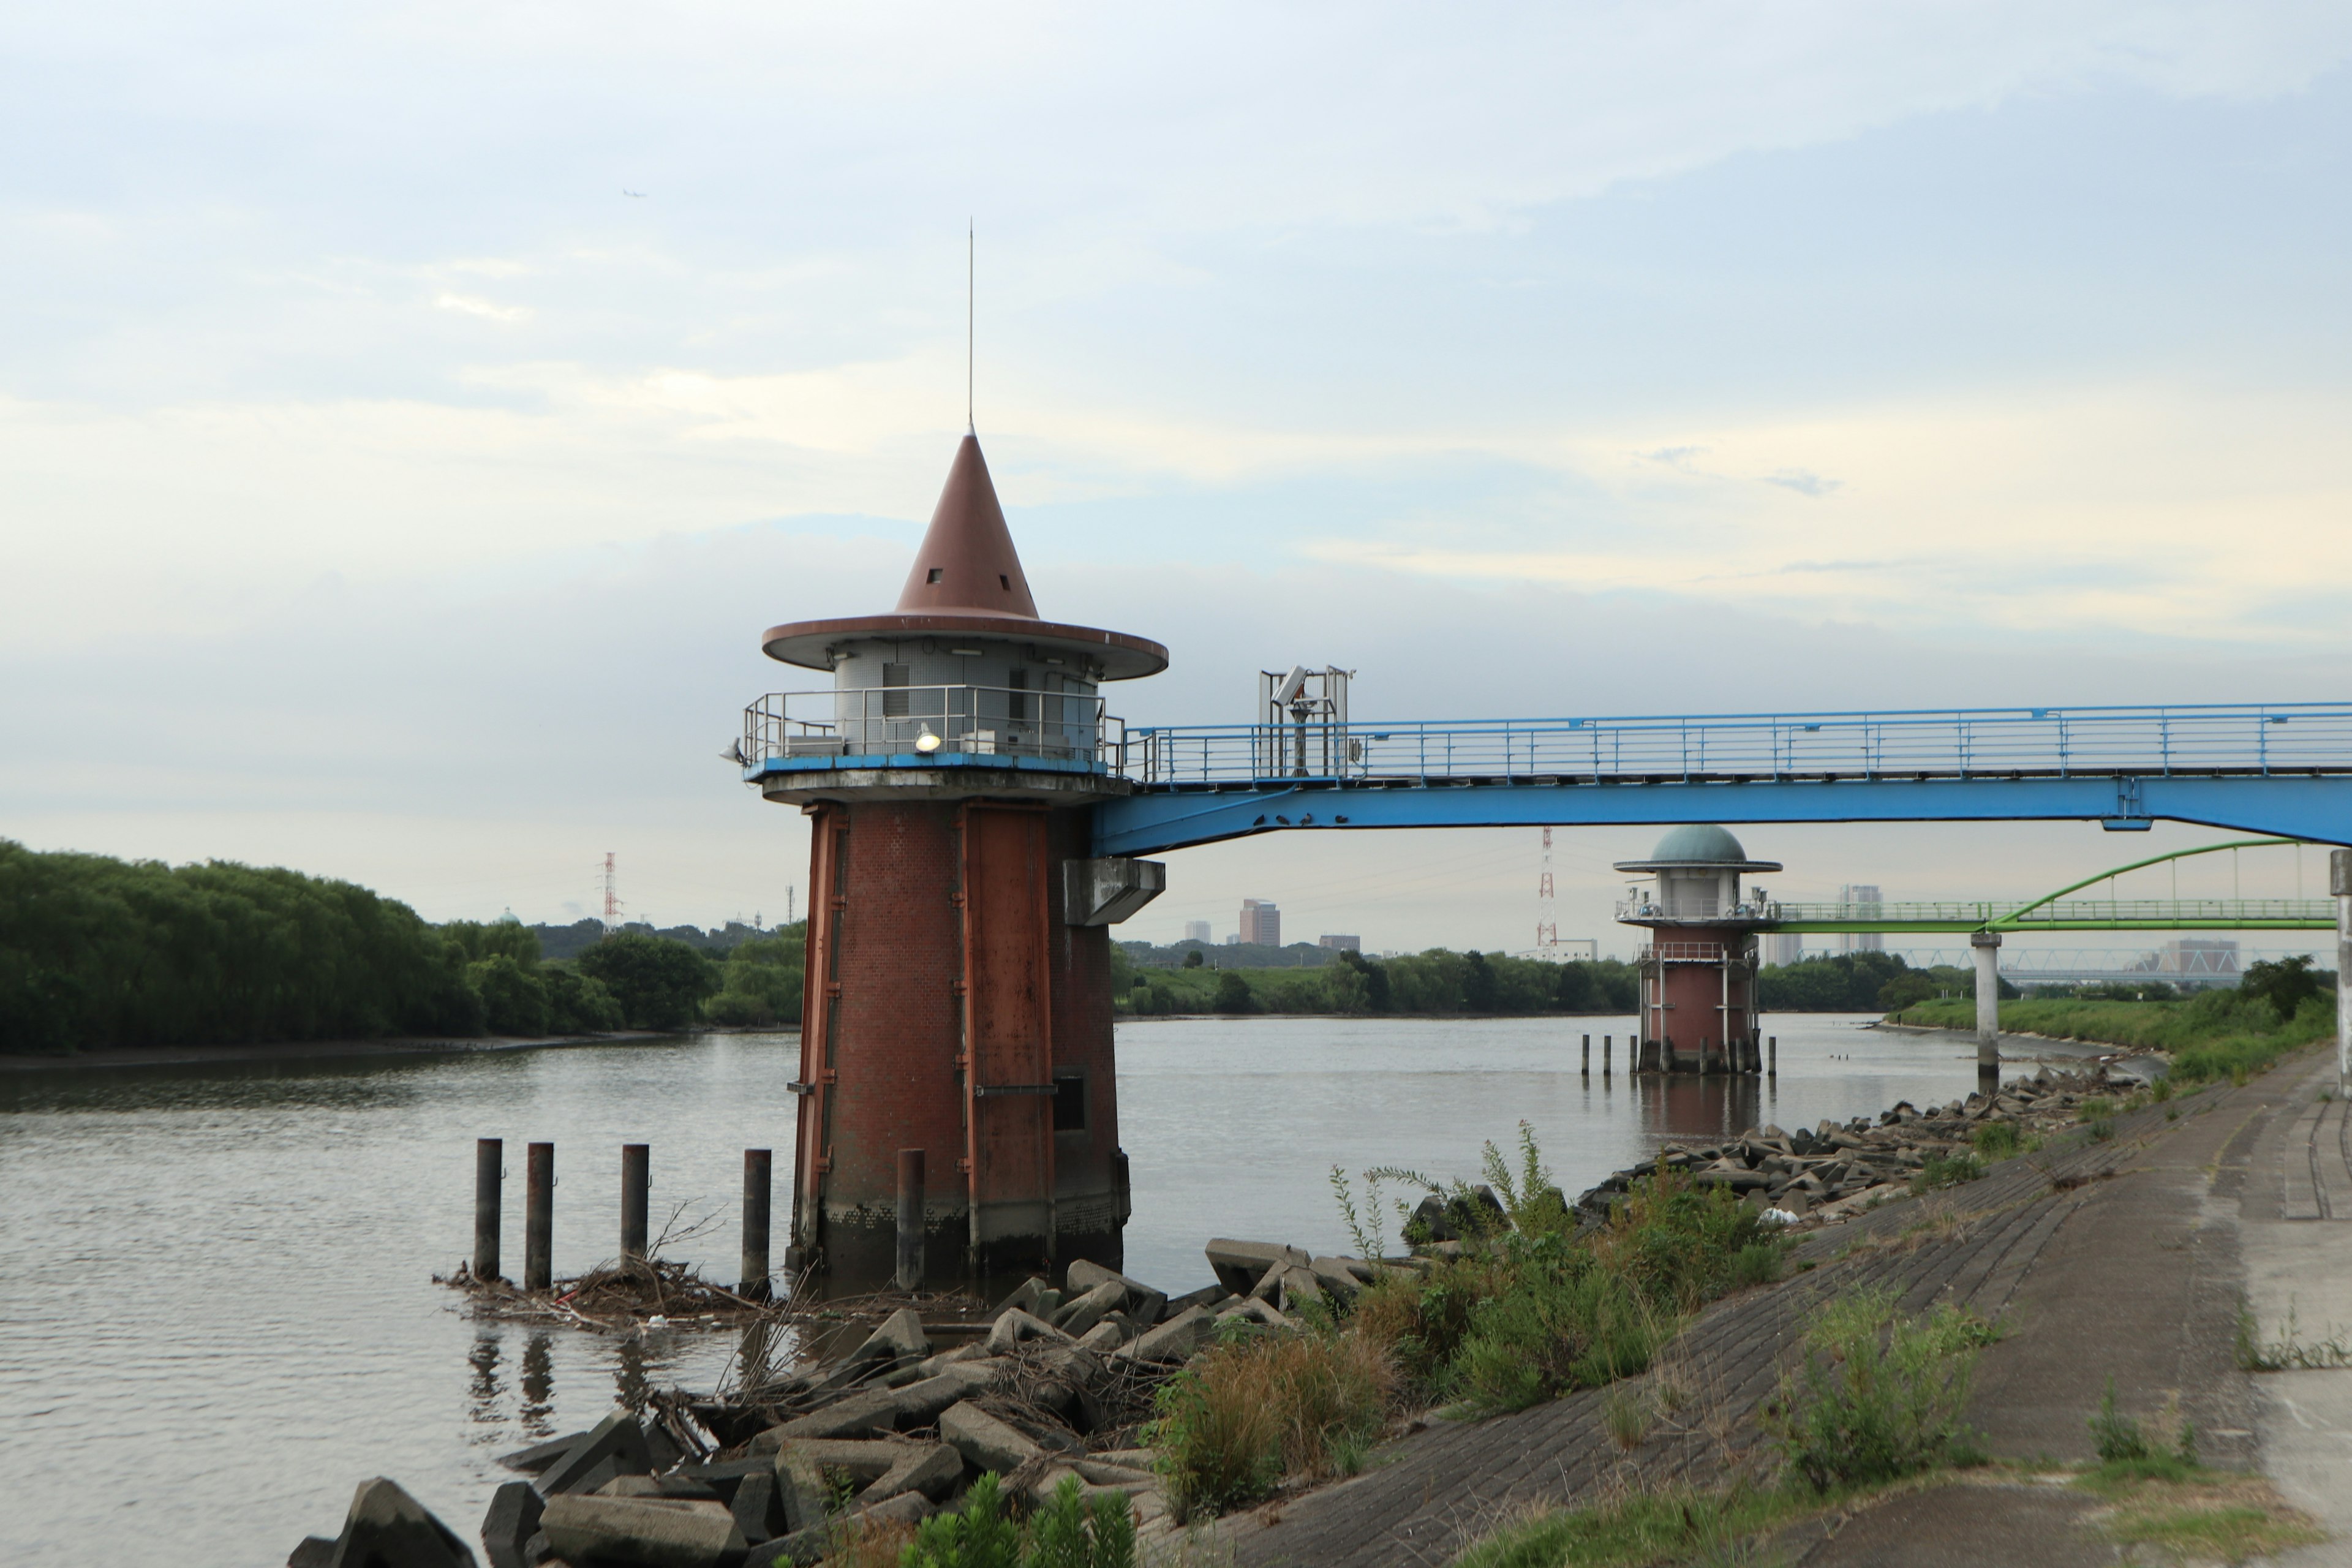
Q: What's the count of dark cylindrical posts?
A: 12